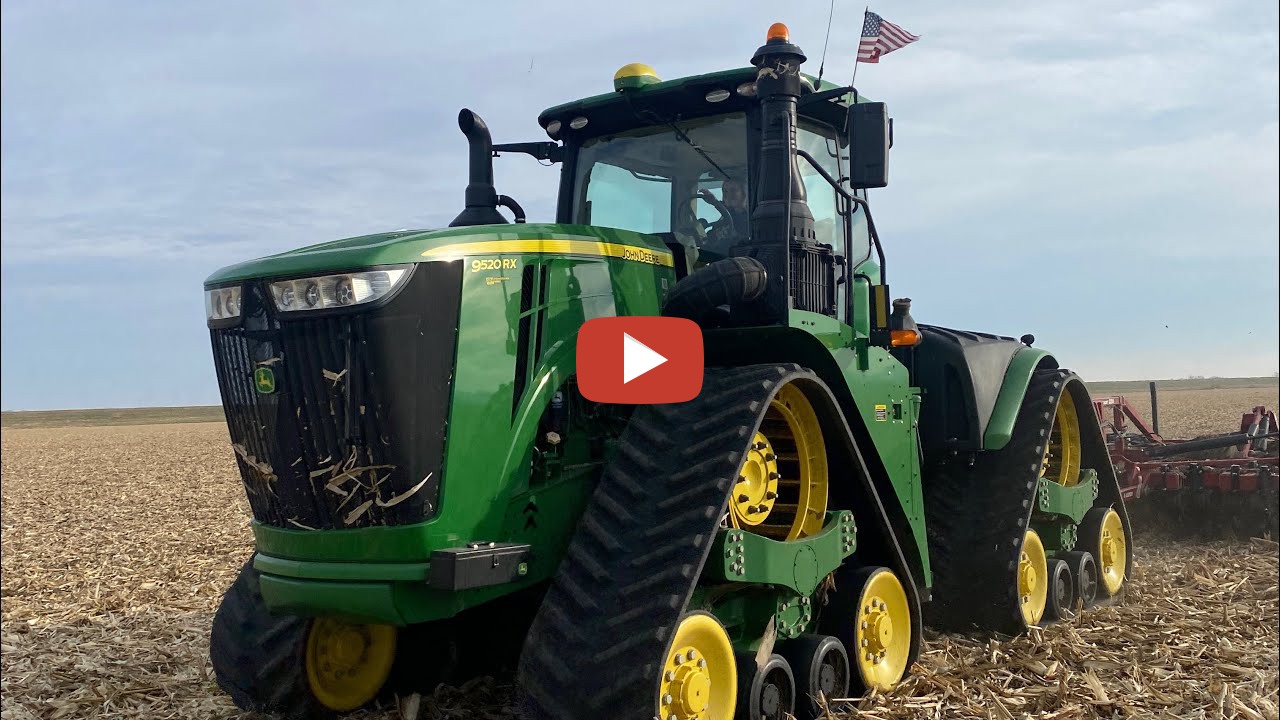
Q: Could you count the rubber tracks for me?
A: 3